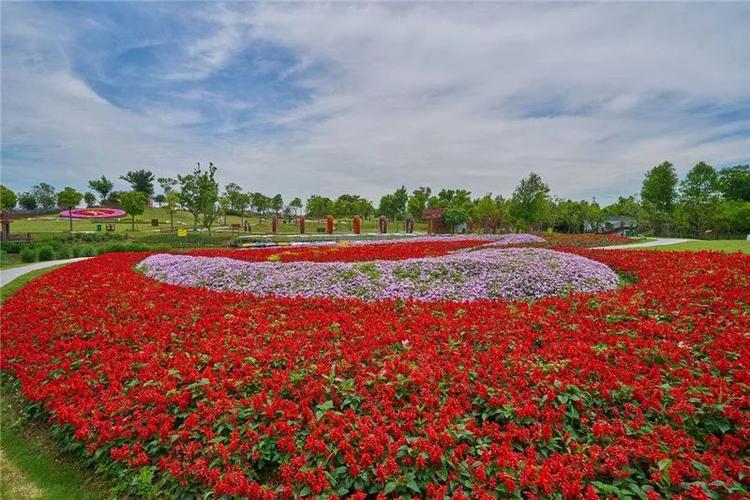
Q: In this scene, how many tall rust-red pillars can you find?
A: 6